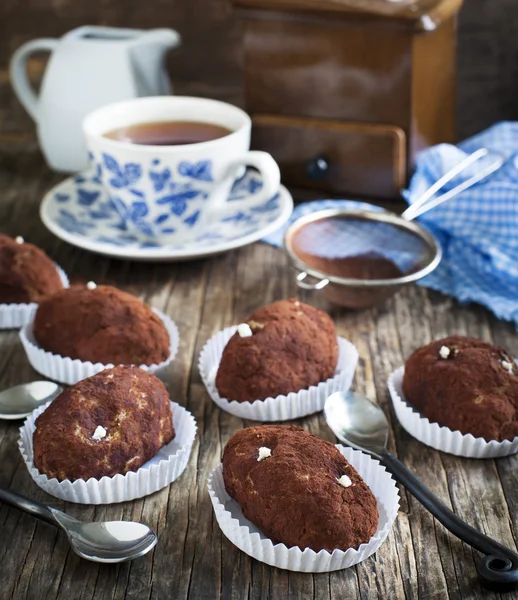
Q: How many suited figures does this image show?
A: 0